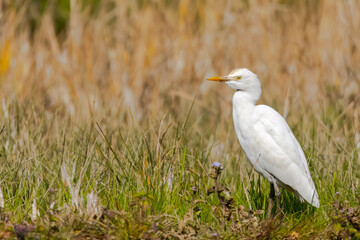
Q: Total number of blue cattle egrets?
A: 0